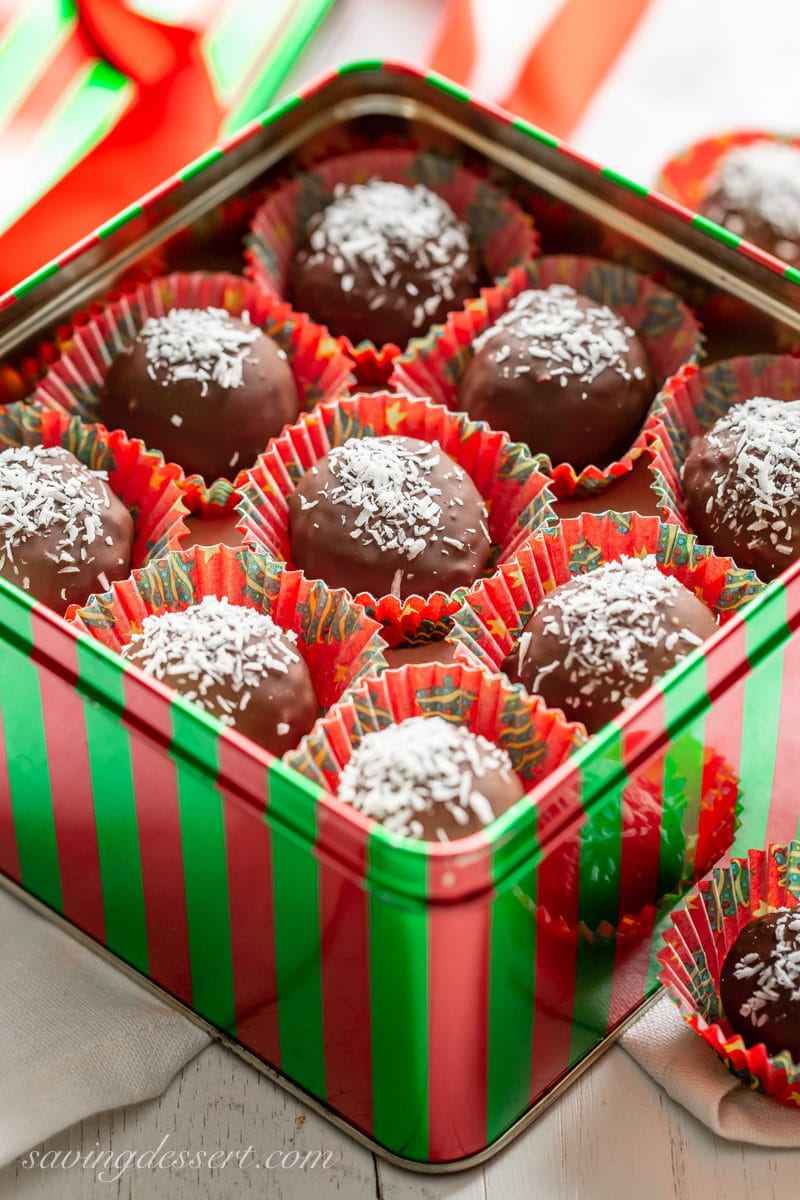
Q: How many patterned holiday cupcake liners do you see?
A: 11